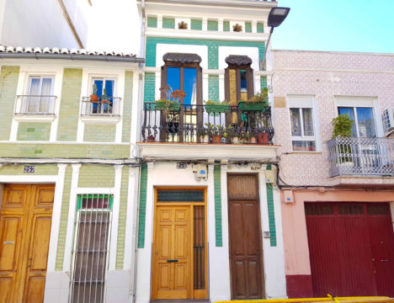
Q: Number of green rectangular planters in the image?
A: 3